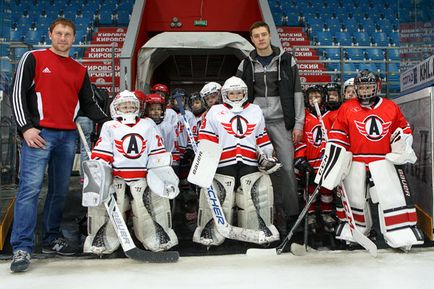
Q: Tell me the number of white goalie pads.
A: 6